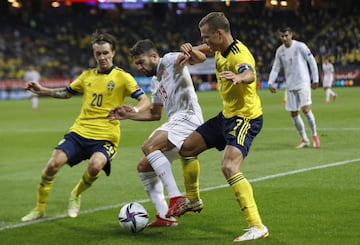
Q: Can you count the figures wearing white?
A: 4